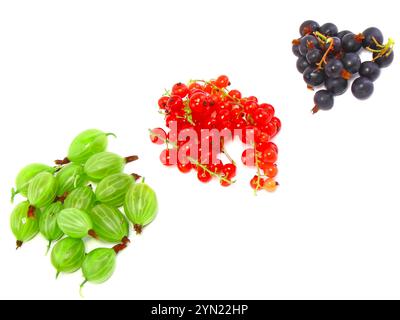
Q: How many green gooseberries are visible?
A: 14